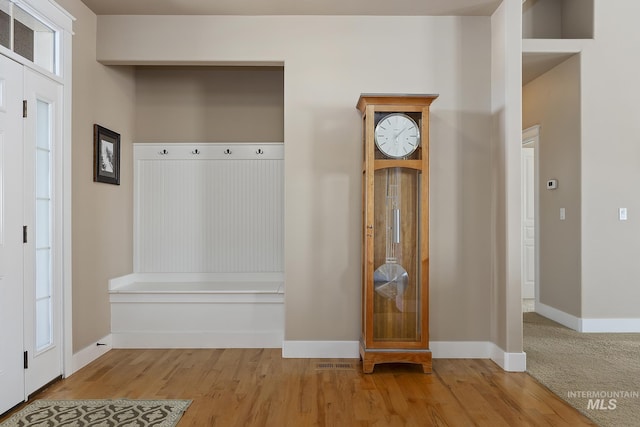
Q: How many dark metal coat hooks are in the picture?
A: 4